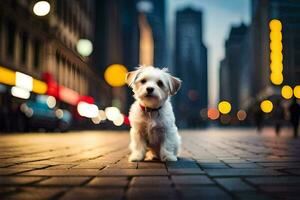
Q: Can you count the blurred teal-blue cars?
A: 1